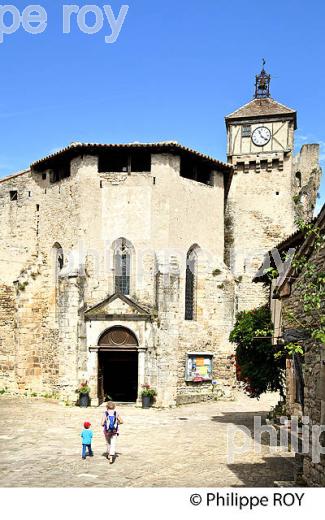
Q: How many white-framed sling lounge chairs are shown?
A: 0